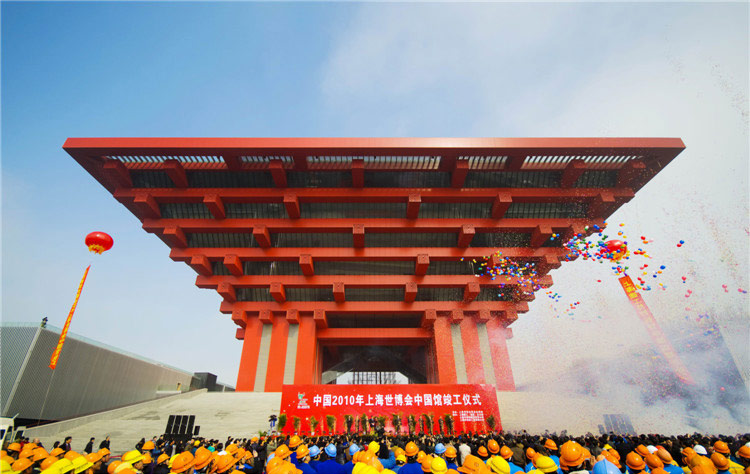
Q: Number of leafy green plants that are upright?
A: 12